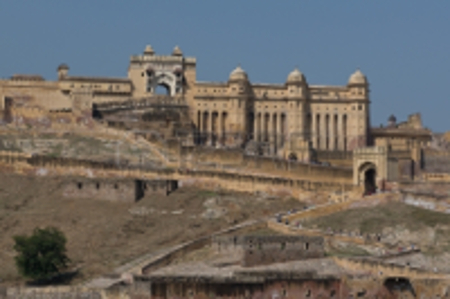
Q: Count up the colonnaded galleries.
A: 3